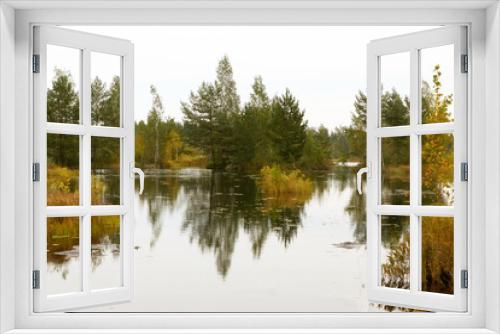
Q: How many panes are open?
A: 2